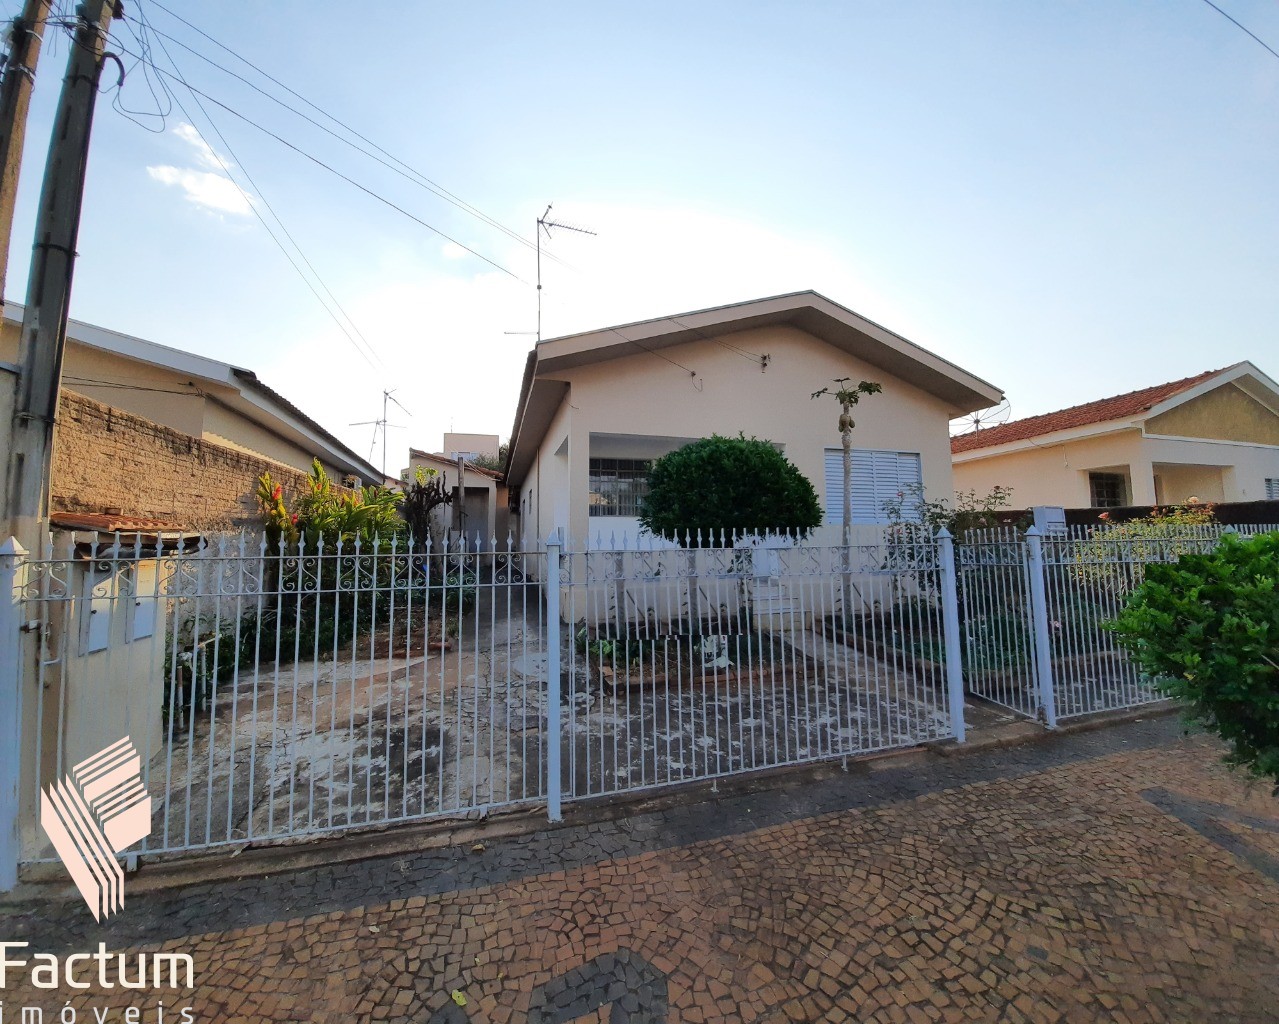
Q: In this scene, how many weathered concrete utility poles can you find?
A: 2